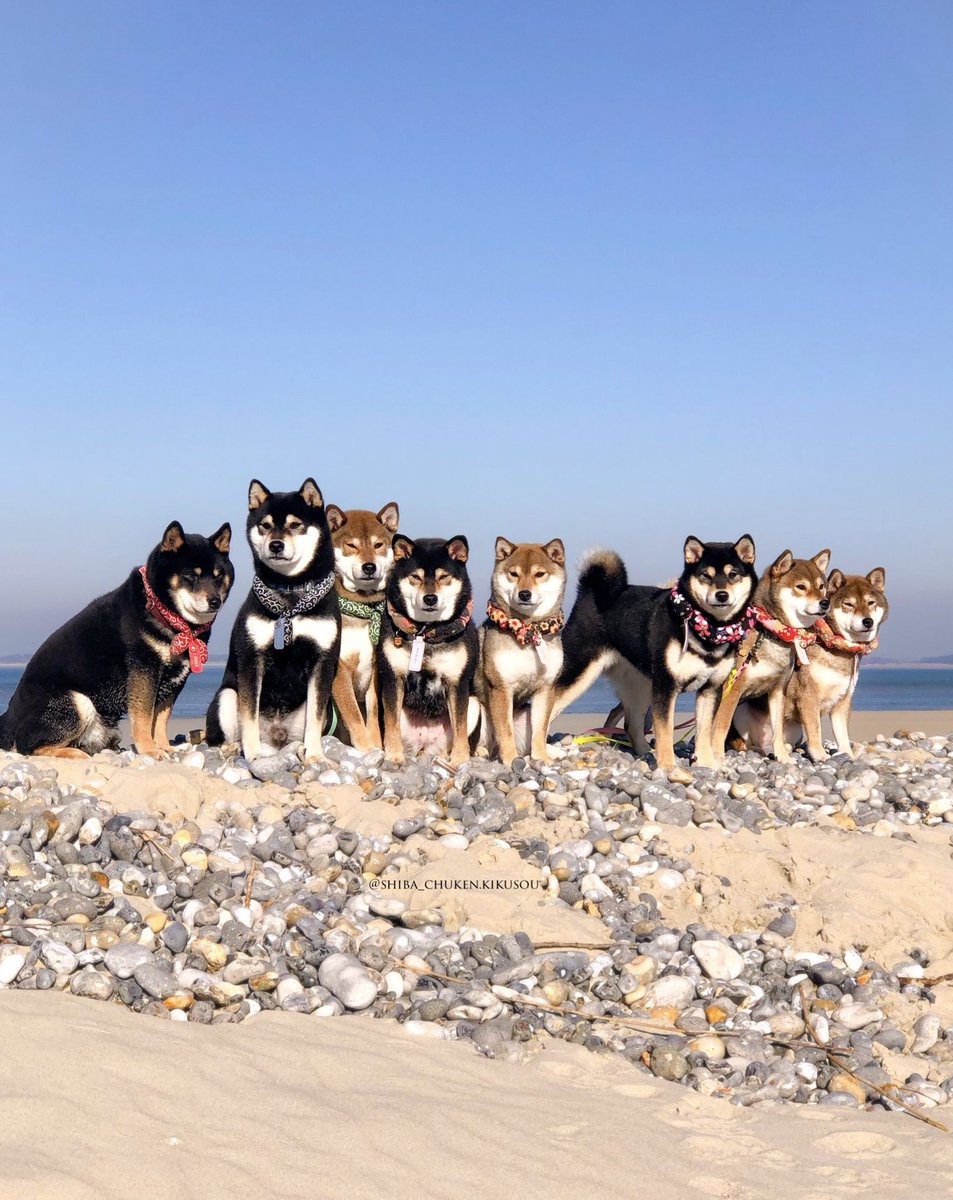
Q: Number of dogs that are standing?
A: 1